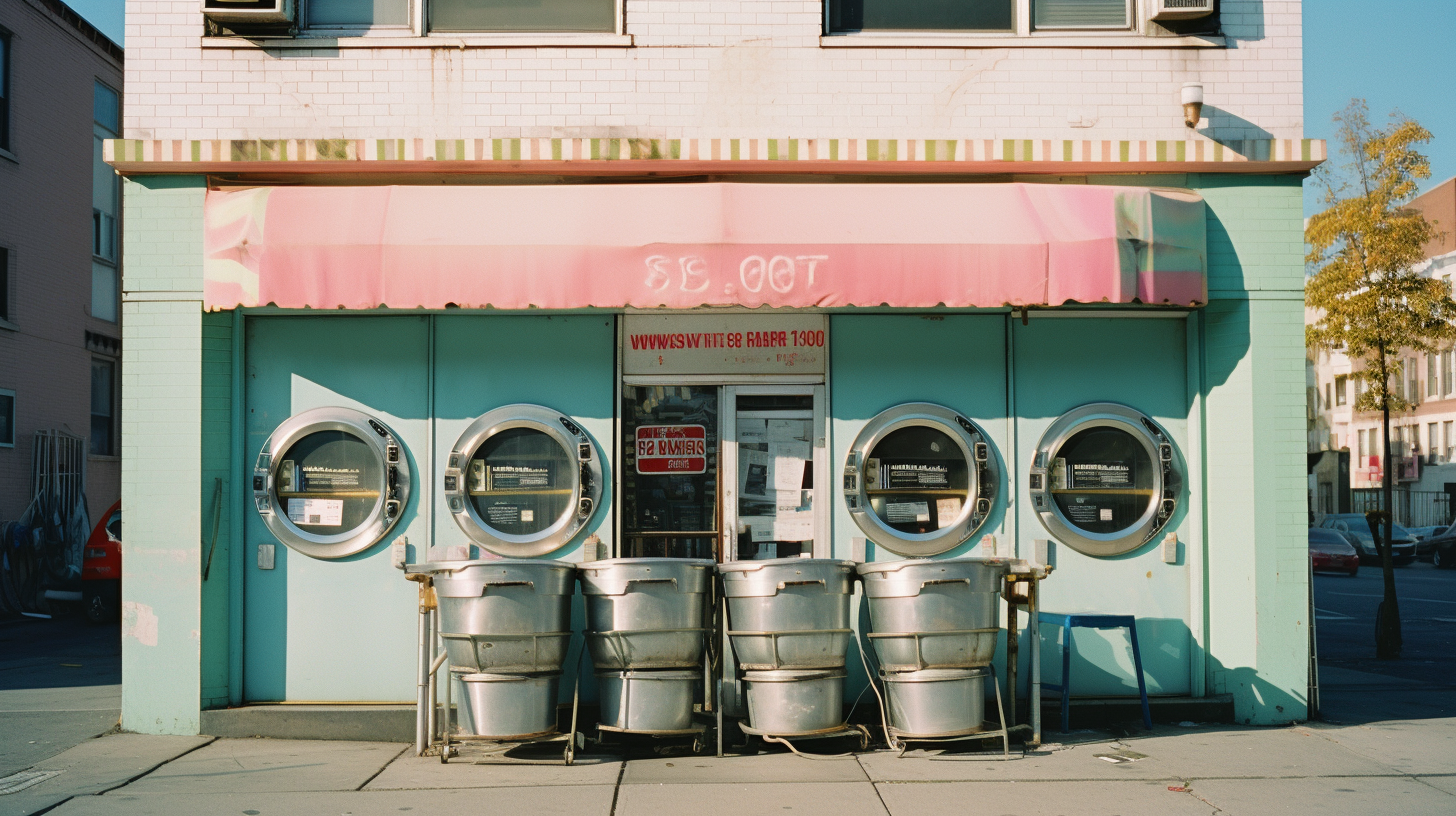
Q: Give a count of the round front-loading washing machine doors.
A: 4